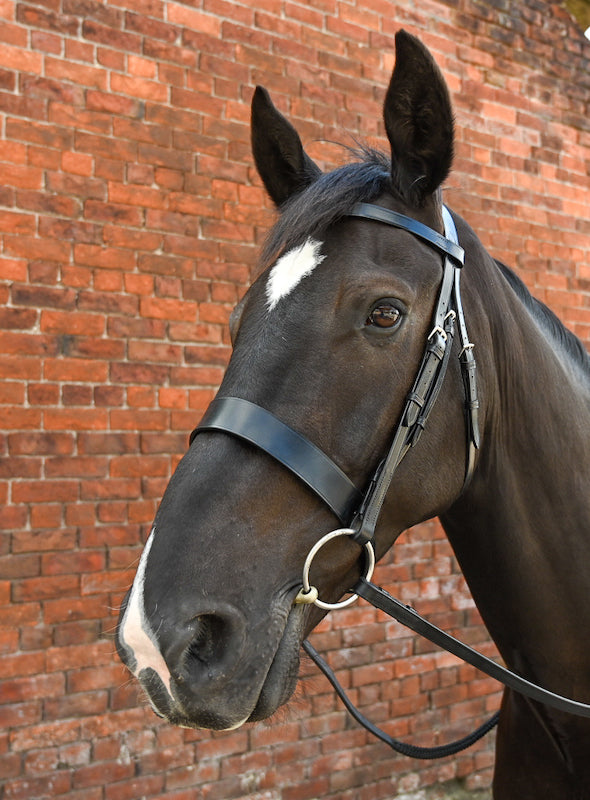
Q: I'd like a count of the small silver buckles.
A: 3